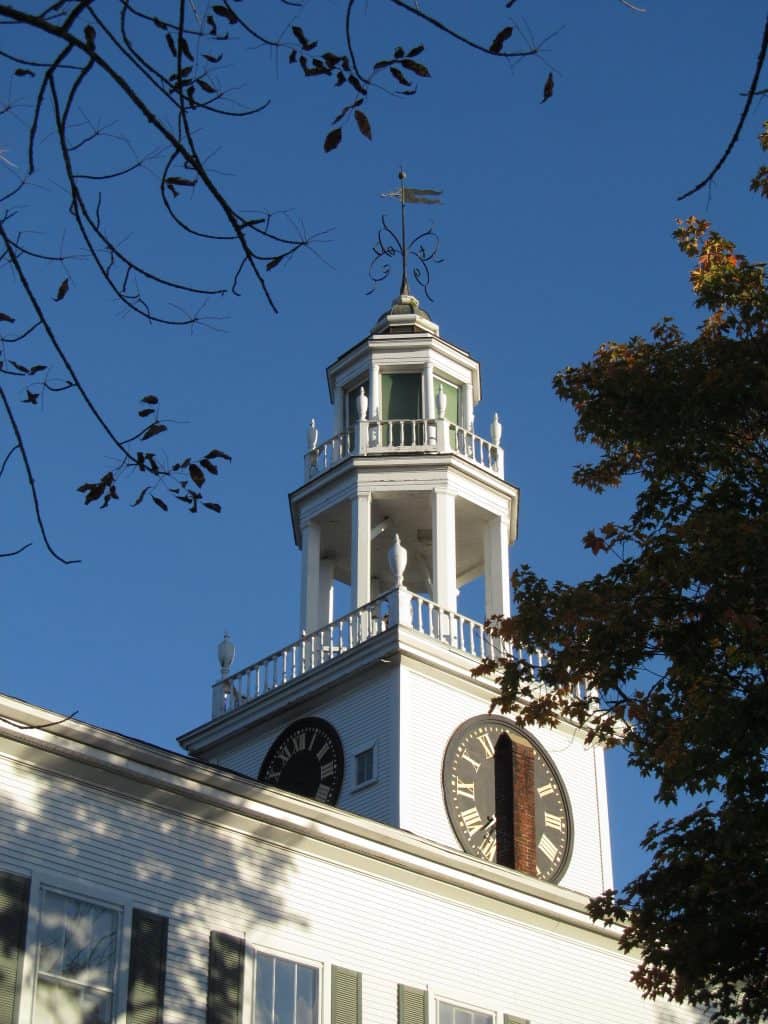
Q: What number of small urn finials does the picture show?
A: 6